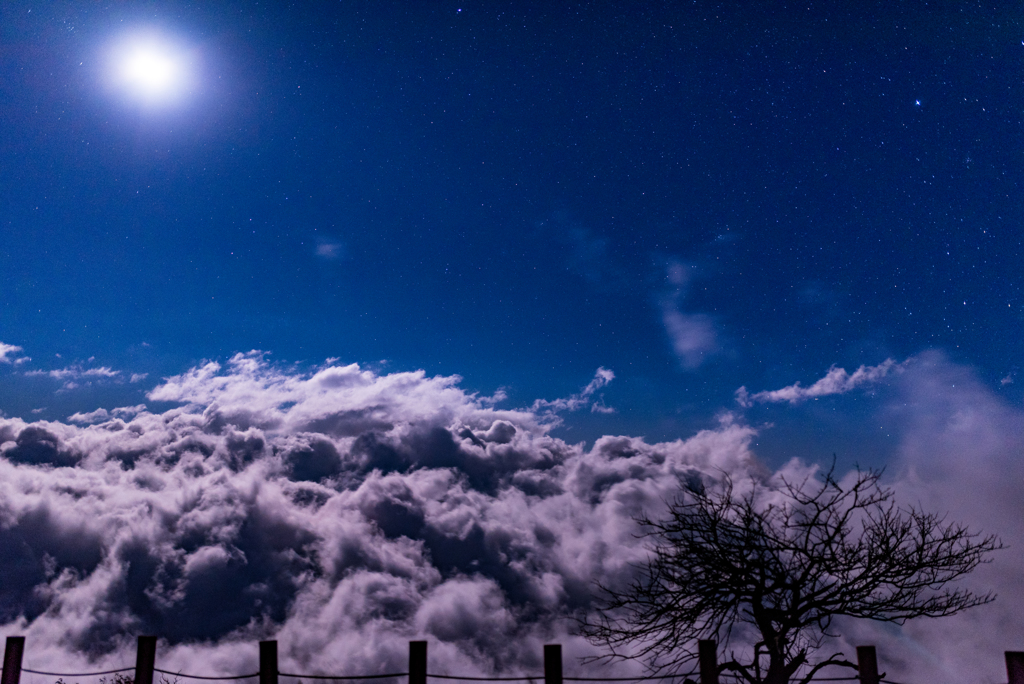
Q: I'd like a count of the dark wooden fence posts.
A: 8